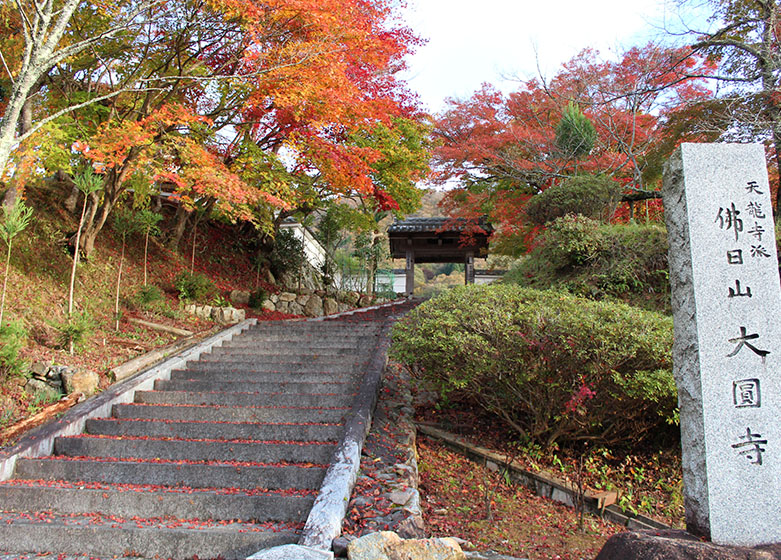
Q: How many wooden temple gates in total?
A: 1